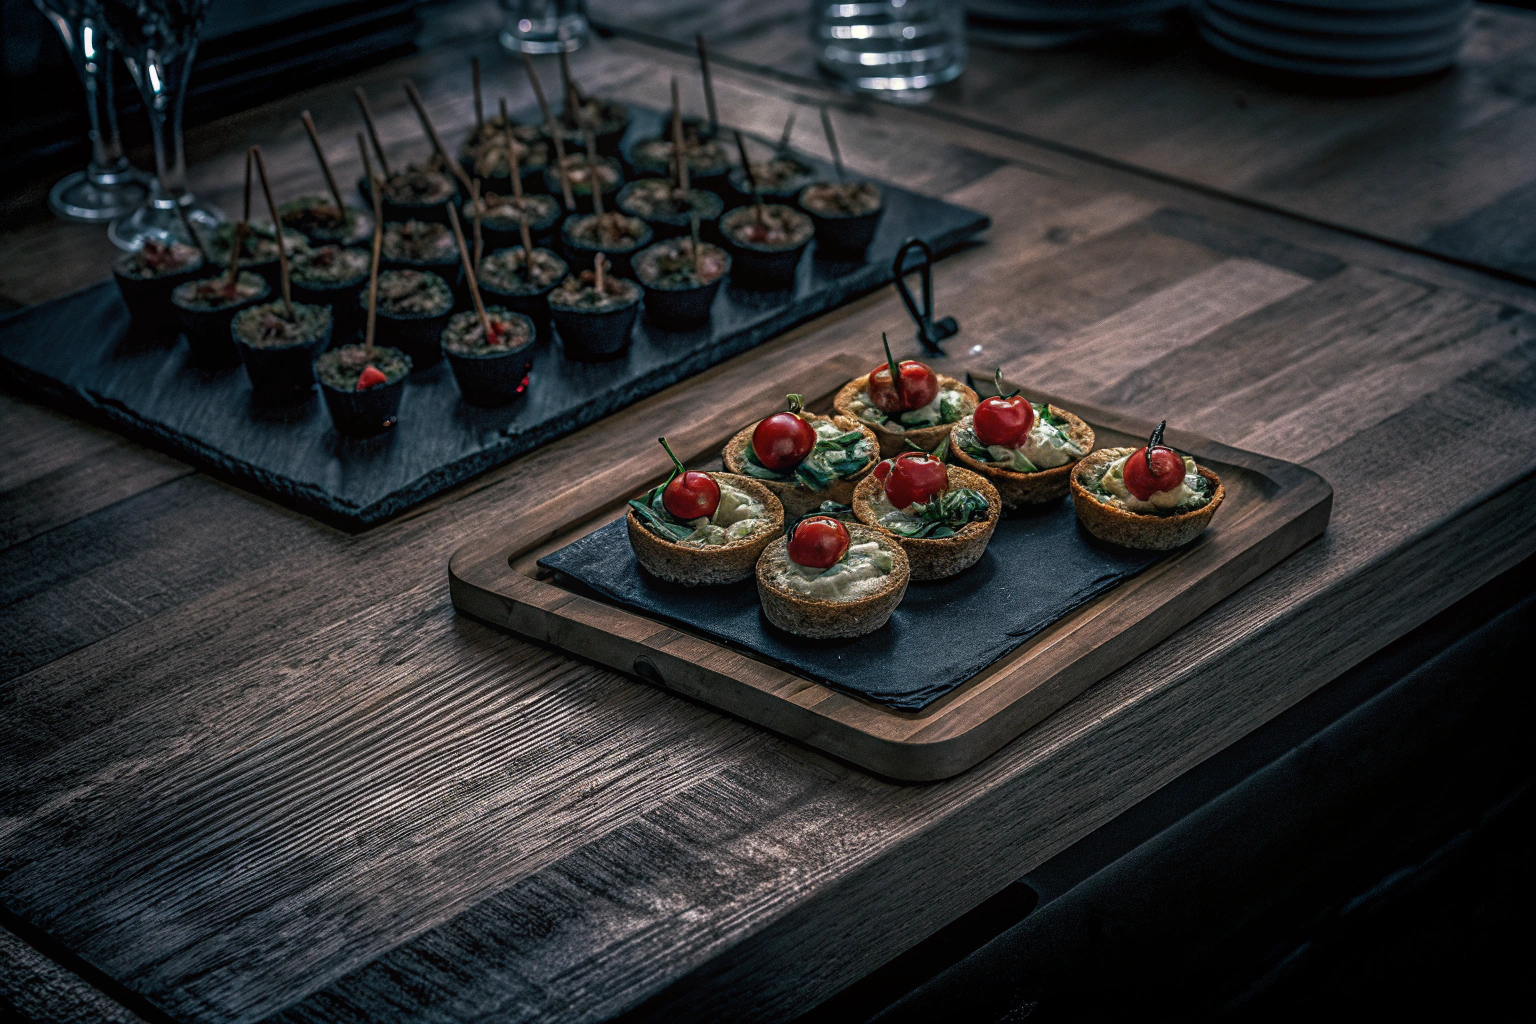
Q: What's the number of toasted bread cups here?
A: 7